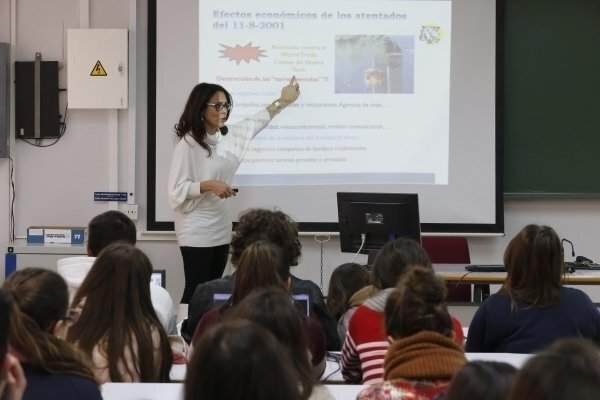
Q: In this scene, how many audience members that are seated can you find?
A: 14